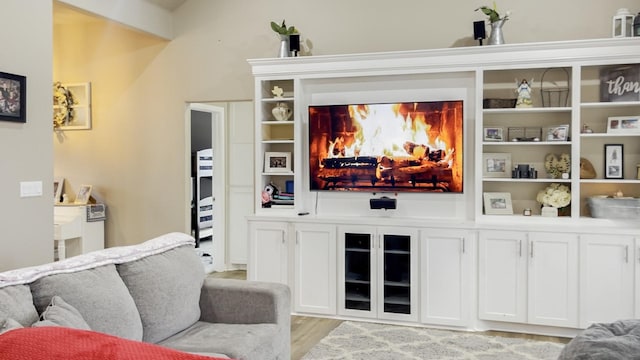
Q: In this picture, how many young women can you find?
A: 0